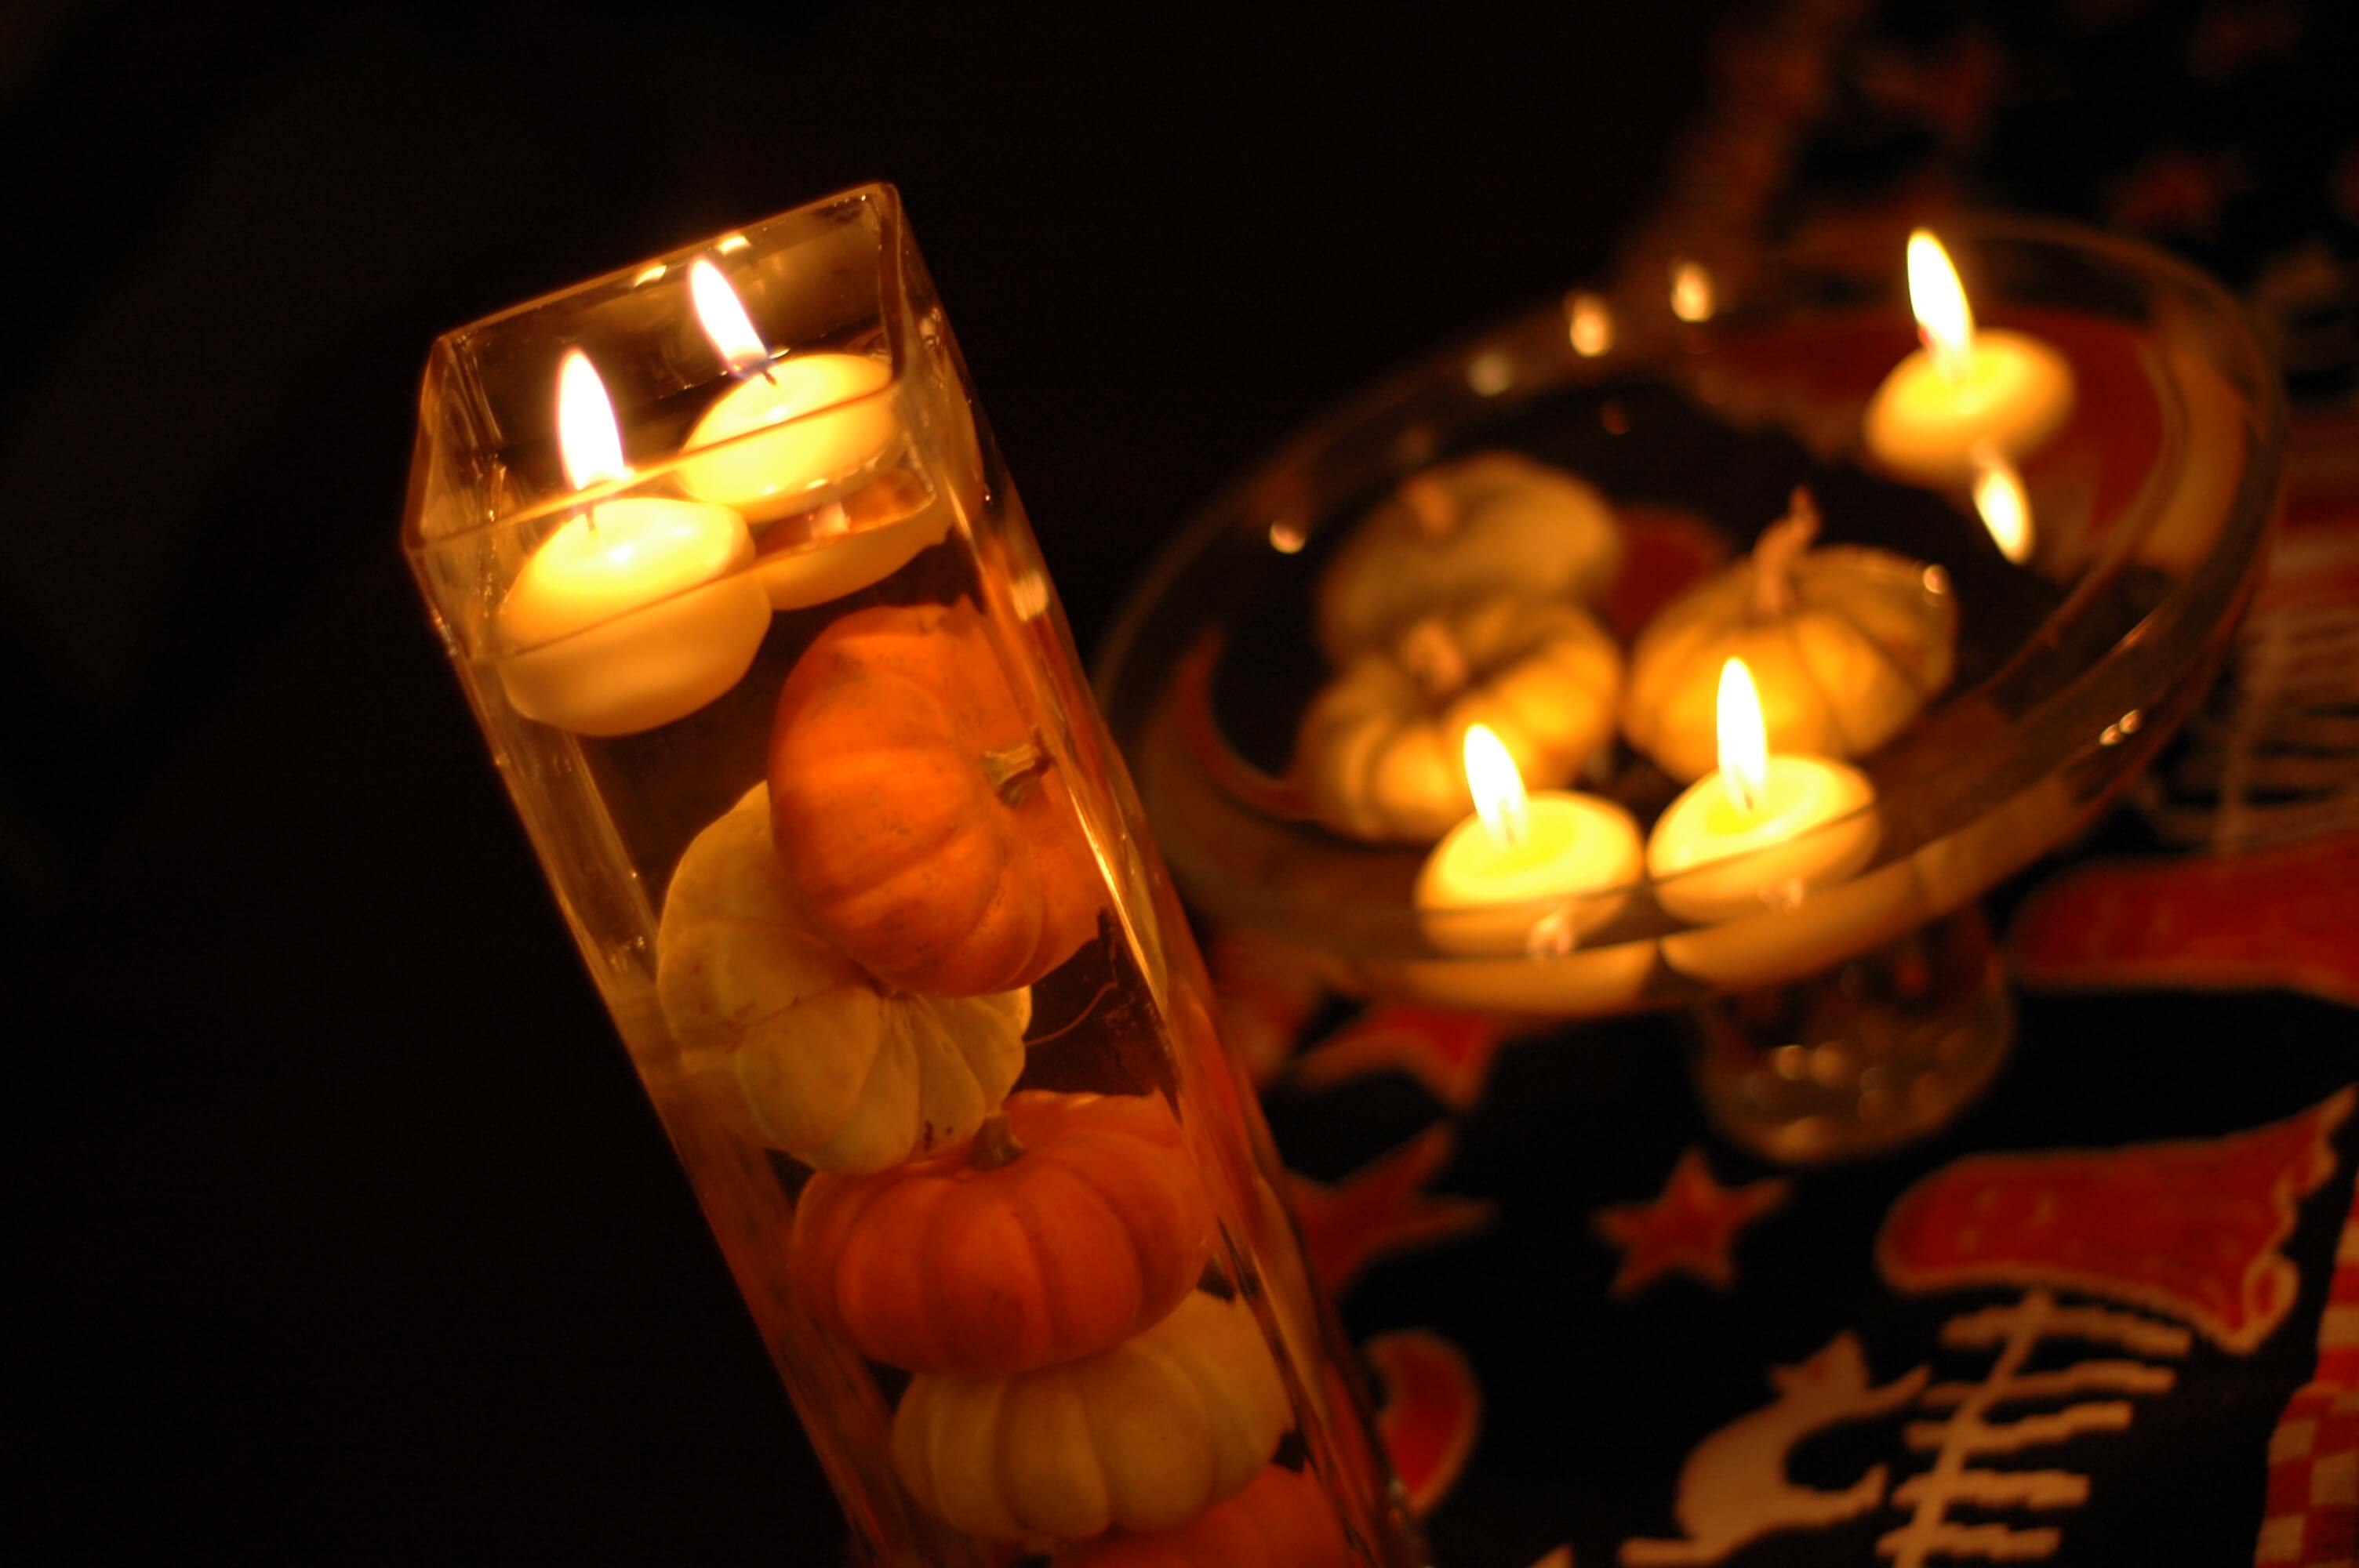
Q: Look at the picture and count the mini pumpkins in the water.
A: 8